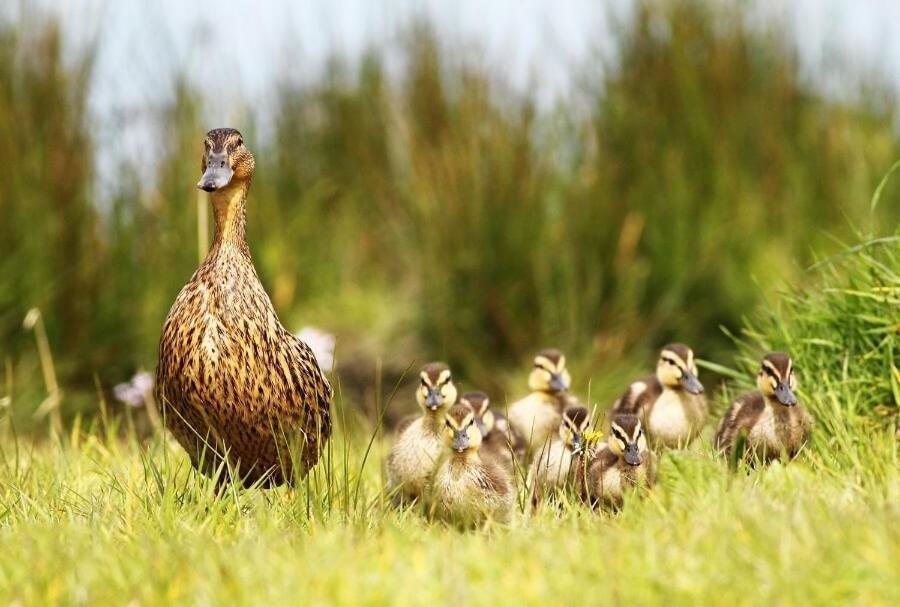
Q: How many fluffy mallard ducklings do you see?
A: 8